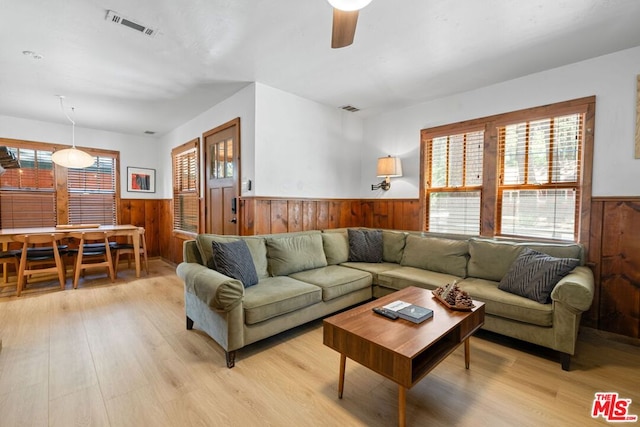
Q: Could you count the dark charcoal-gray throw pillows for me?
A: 3